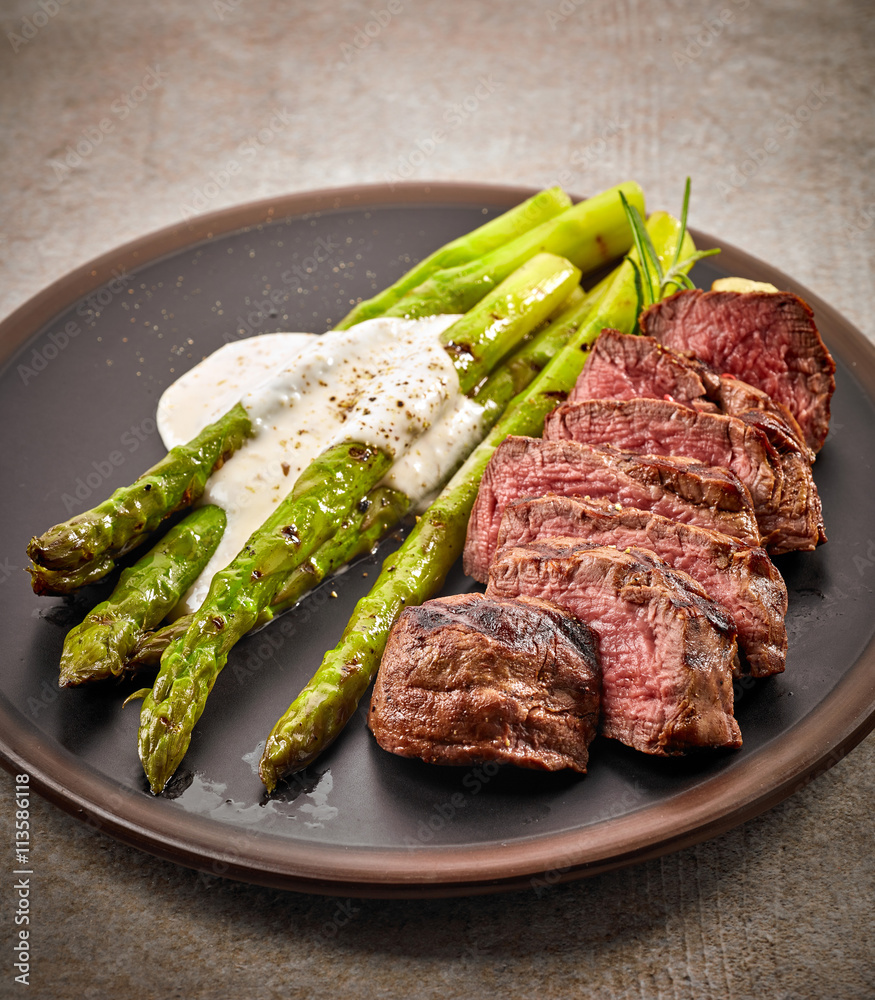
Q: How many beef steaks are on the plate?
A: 7